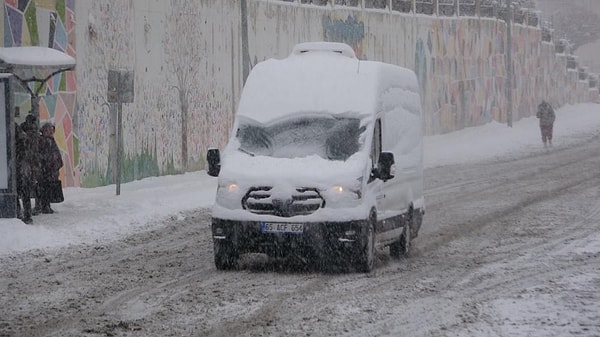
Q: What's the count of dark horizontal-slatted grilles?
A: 1